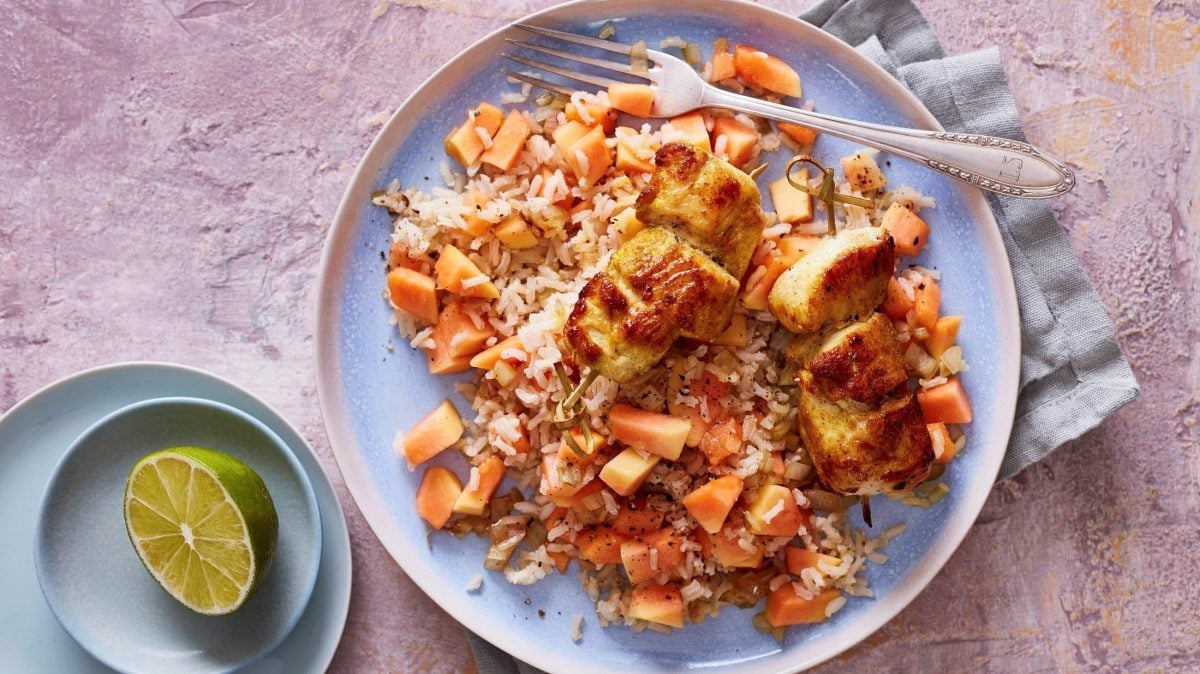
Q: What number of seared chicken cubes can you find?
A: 6